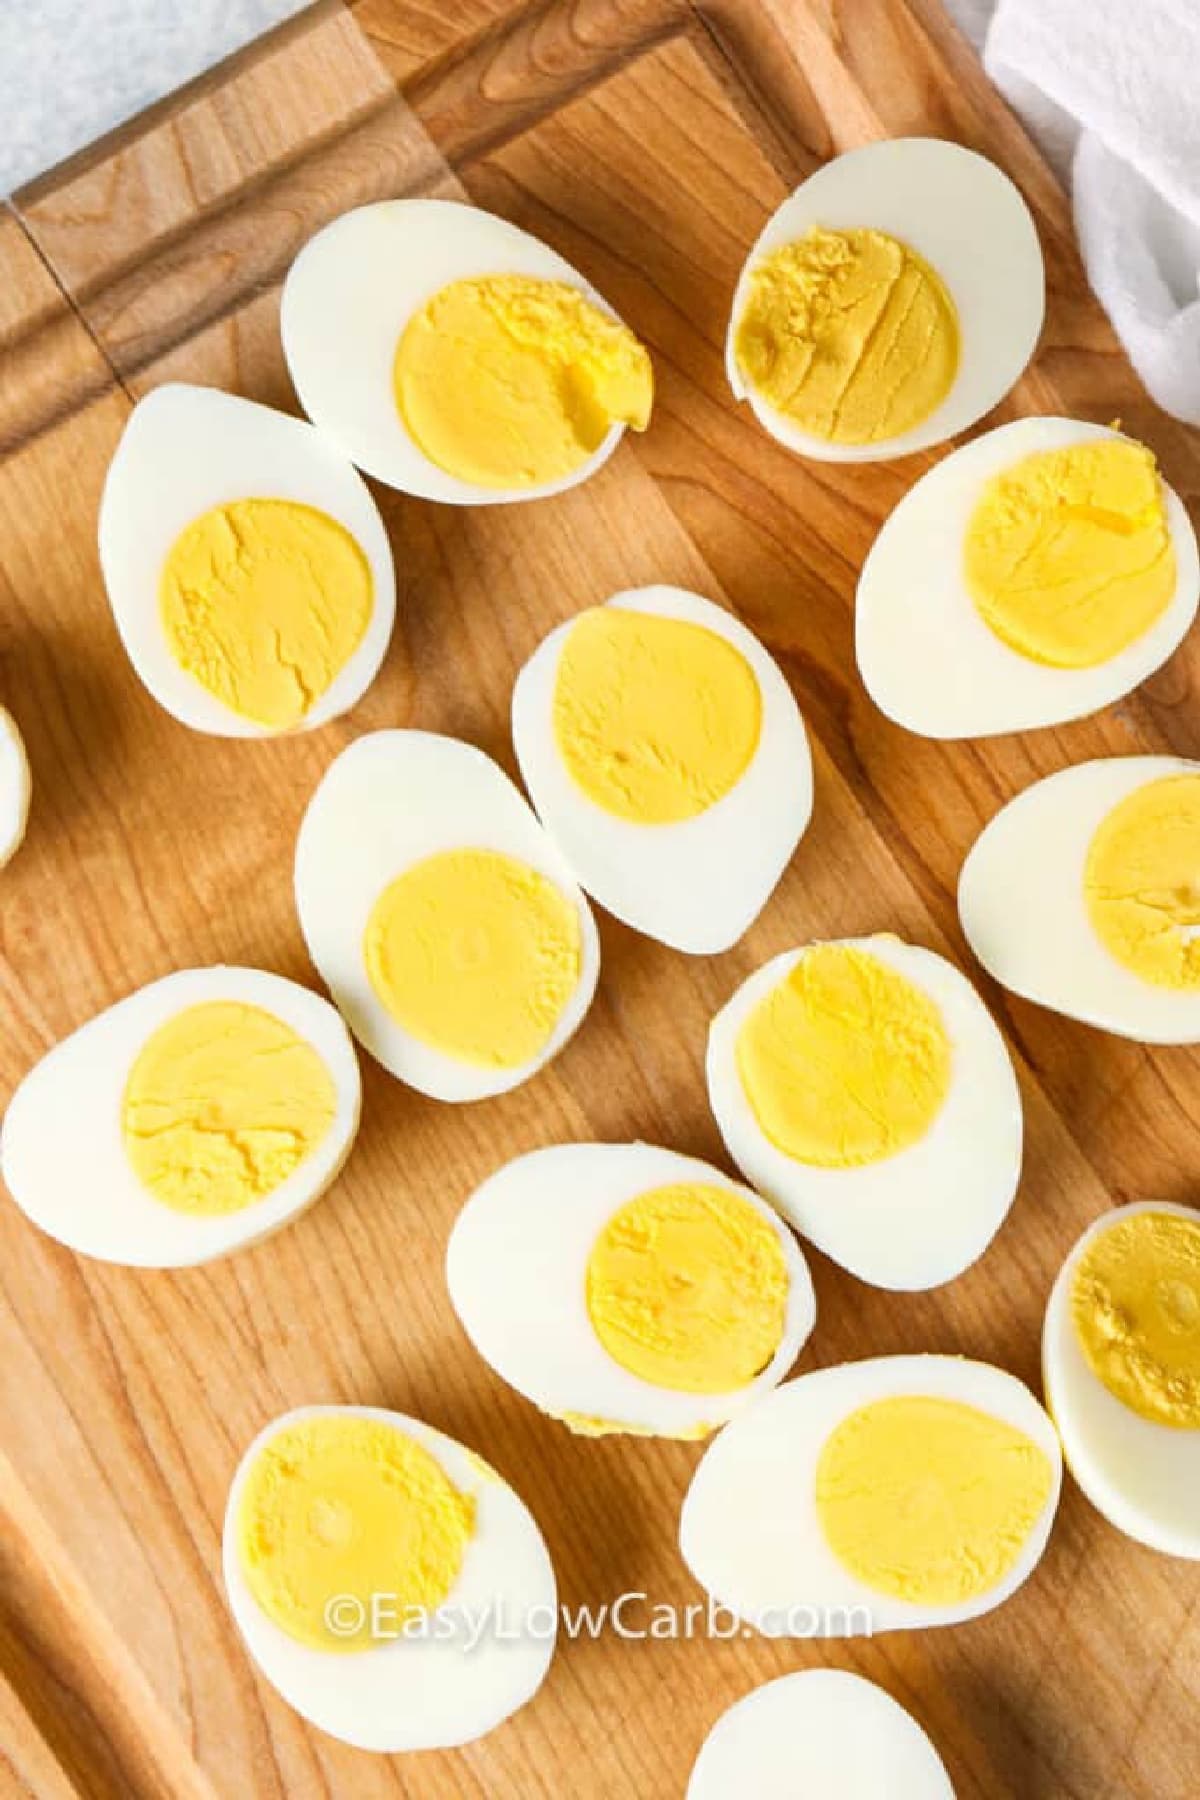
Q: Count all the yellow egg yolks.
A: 13